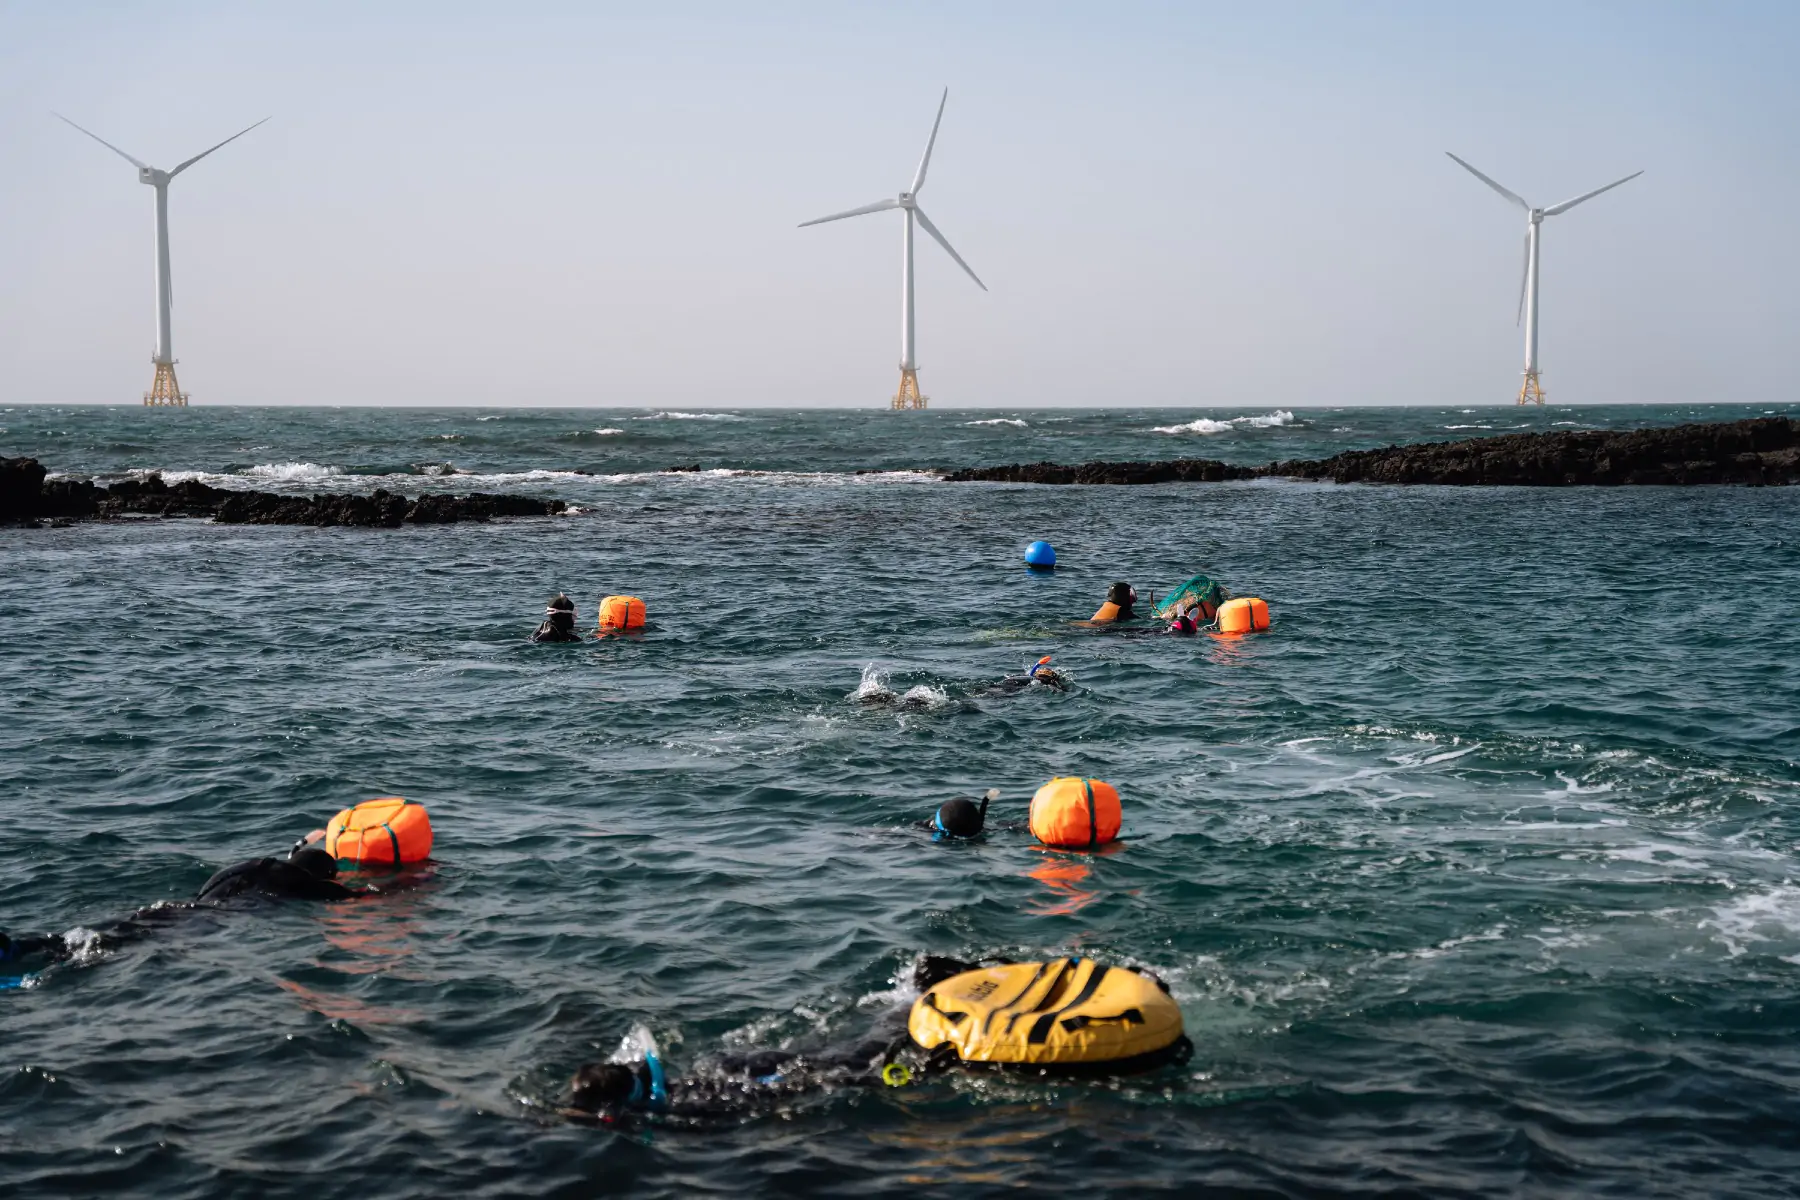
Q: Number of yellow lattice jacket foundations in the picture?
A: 3